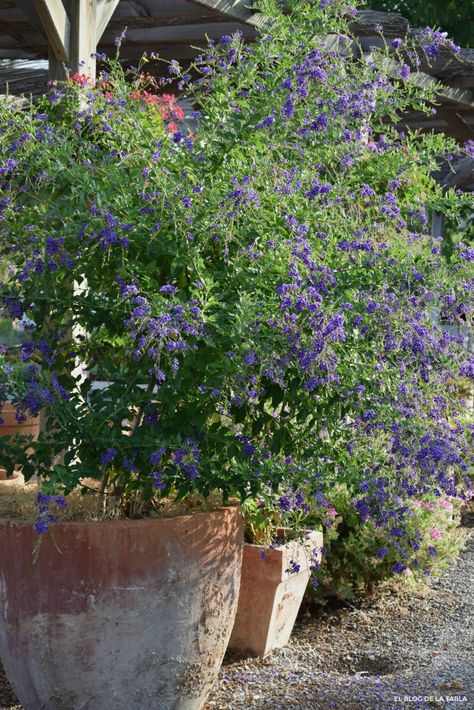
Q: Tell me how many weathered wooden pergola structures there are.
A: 1